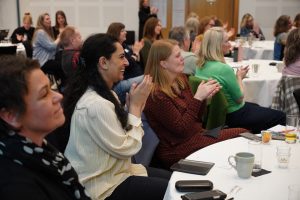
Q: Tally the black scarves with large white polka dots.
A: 1